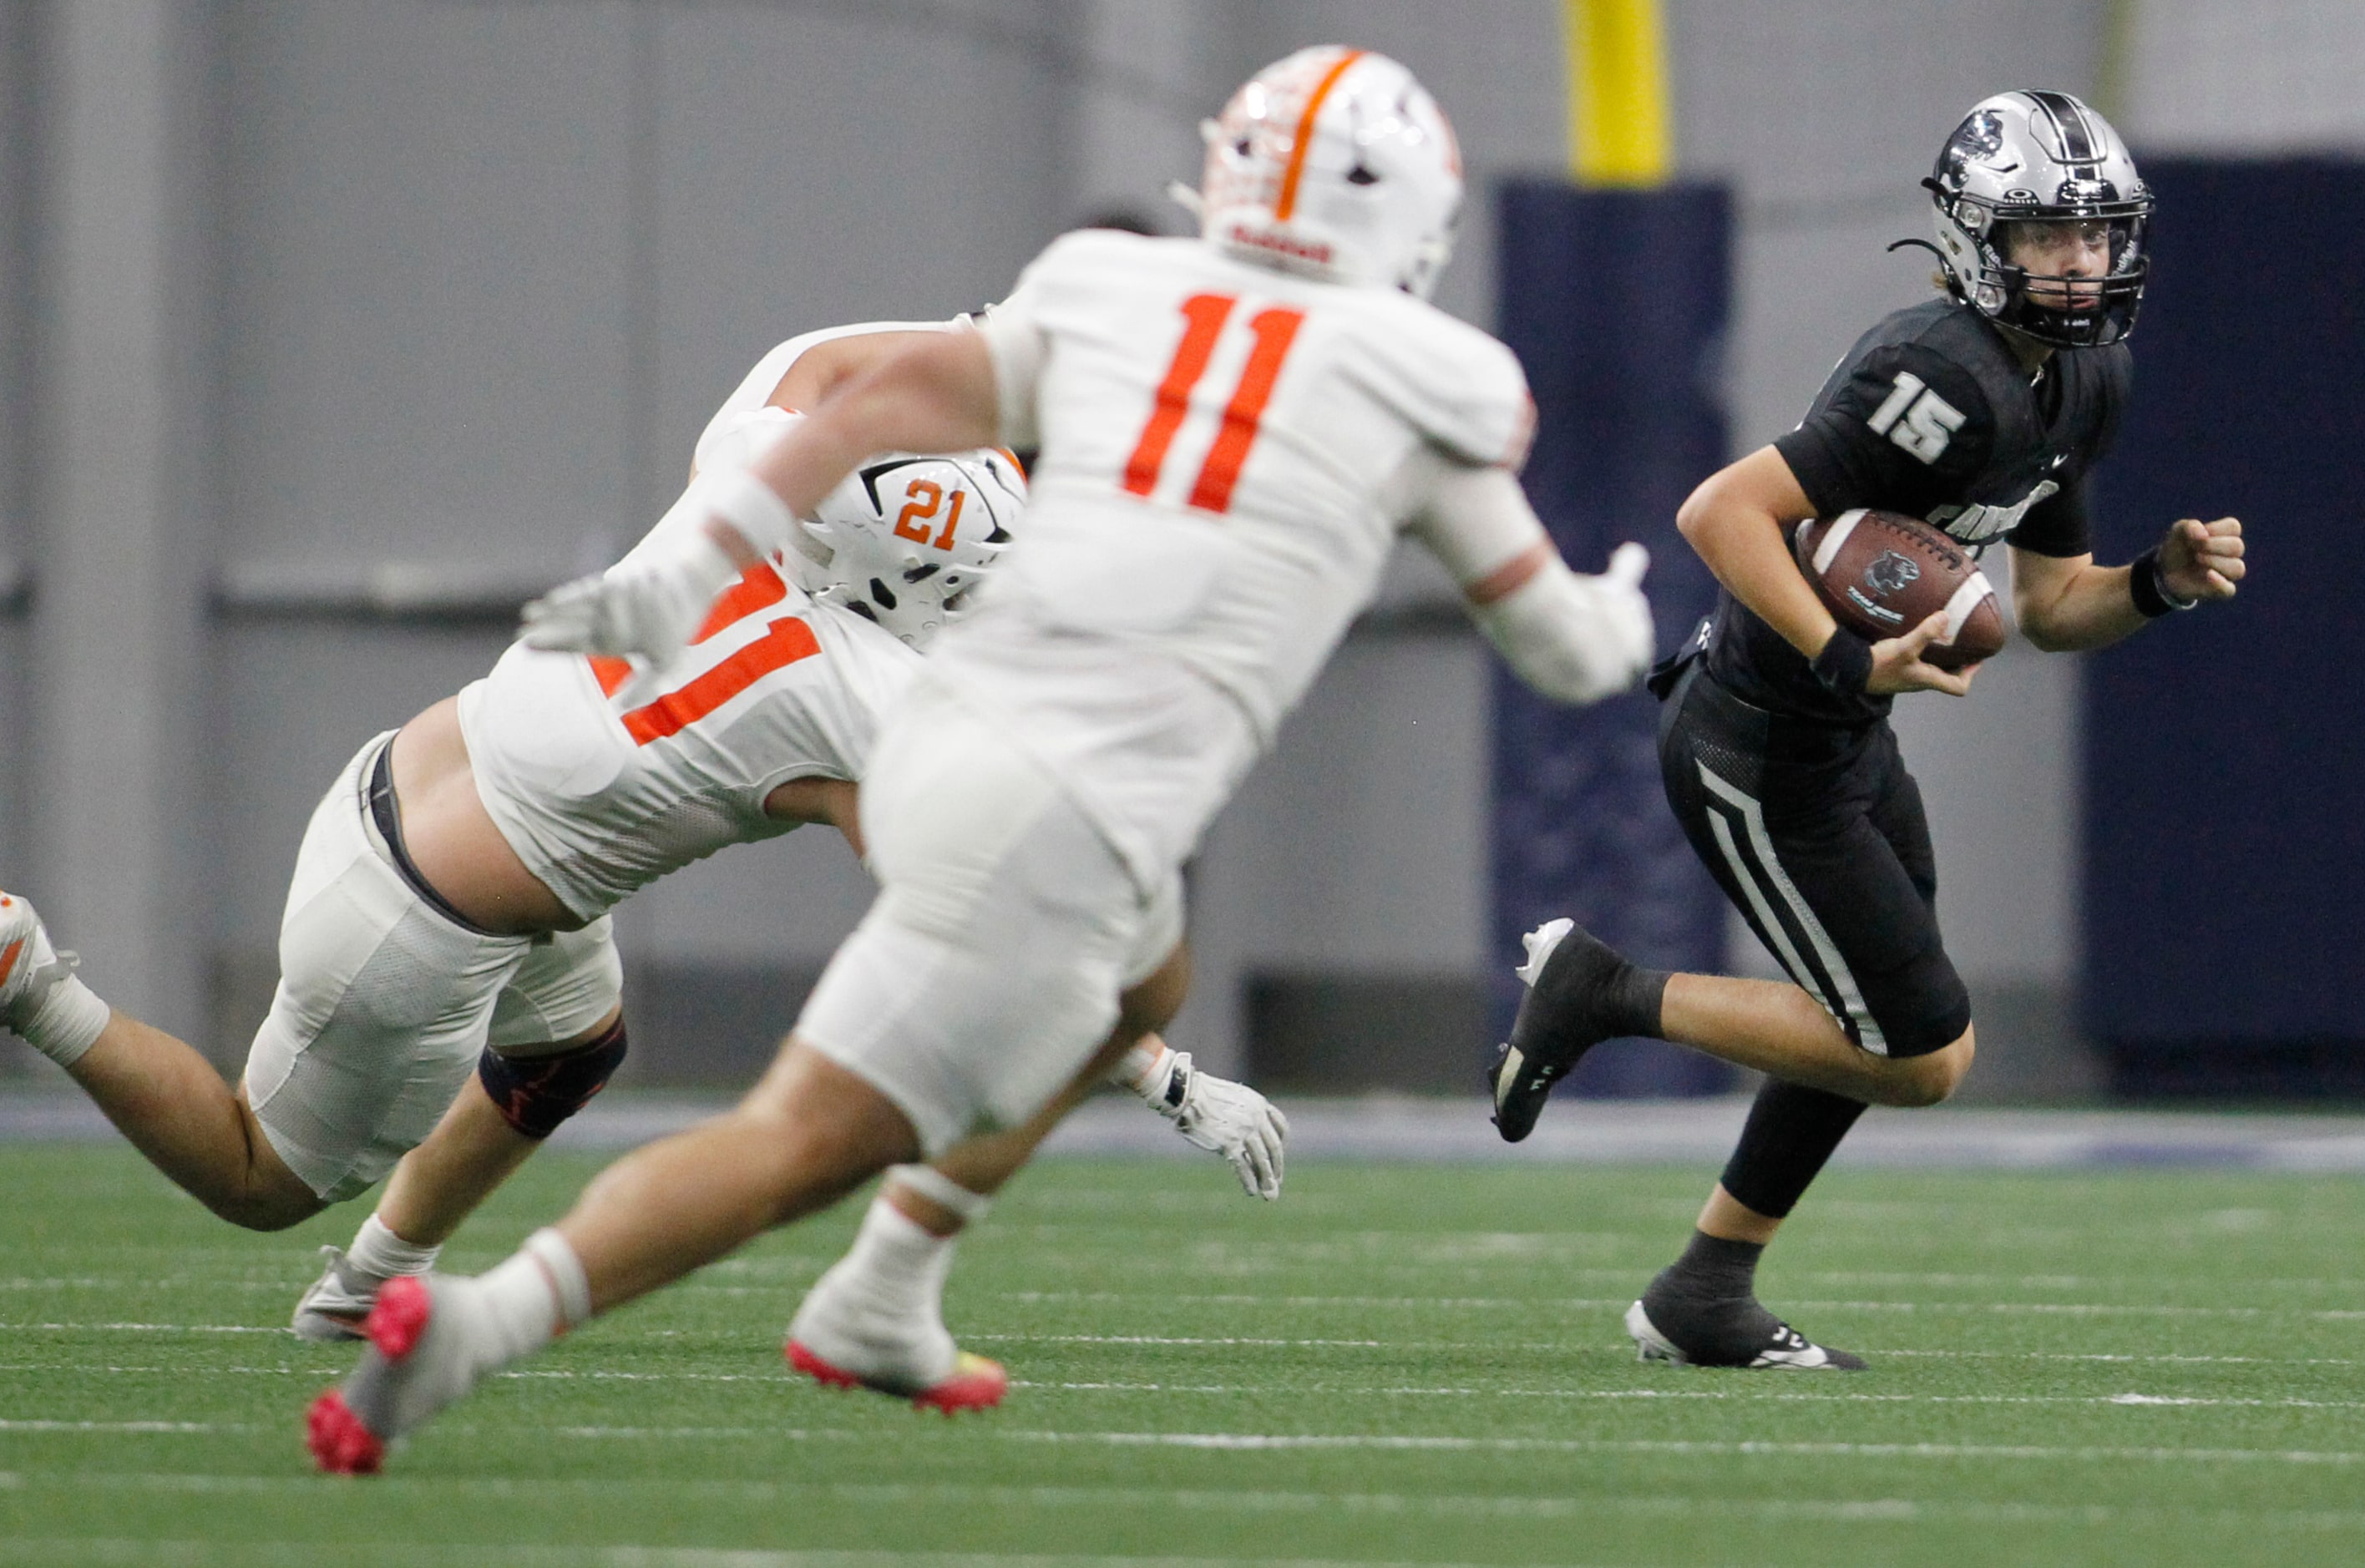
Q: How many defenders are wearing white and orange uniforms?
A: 2